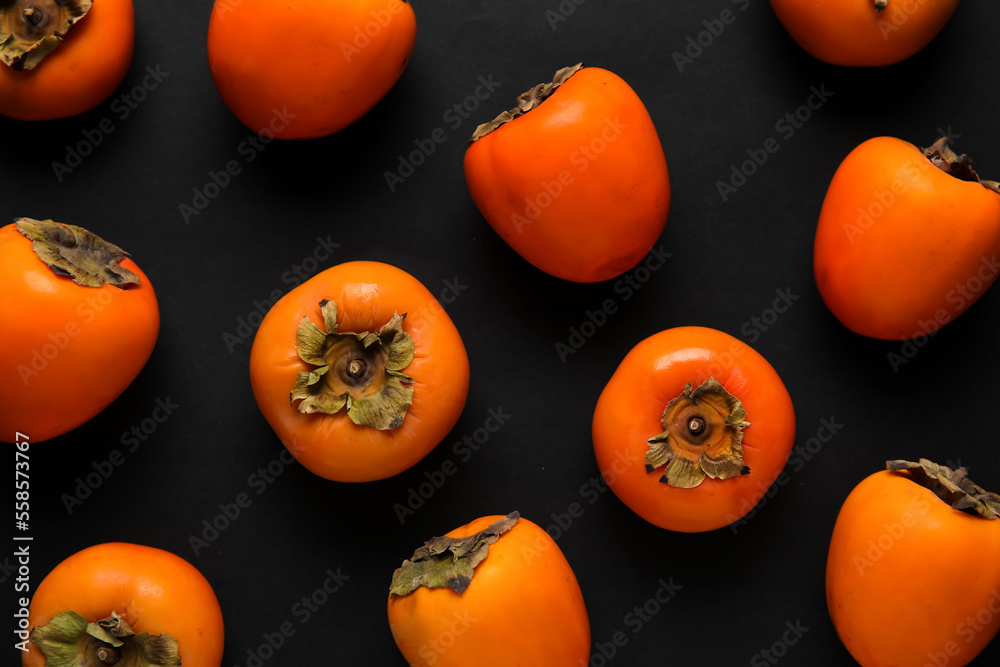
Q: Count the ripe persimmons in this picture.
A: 11